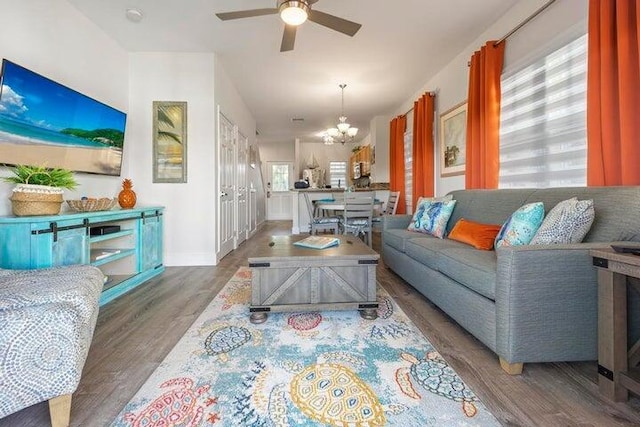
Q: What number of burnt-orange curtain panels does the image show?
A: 4